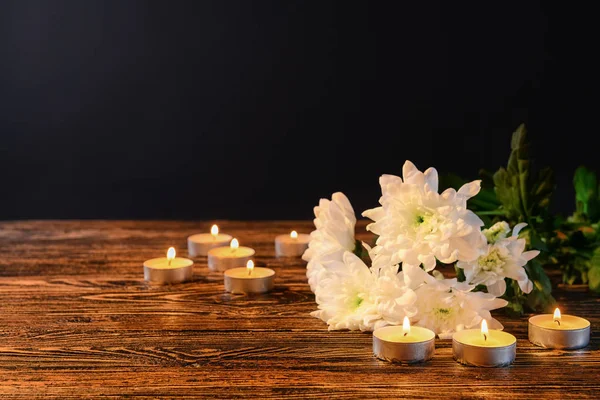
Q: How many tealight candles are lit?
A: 8